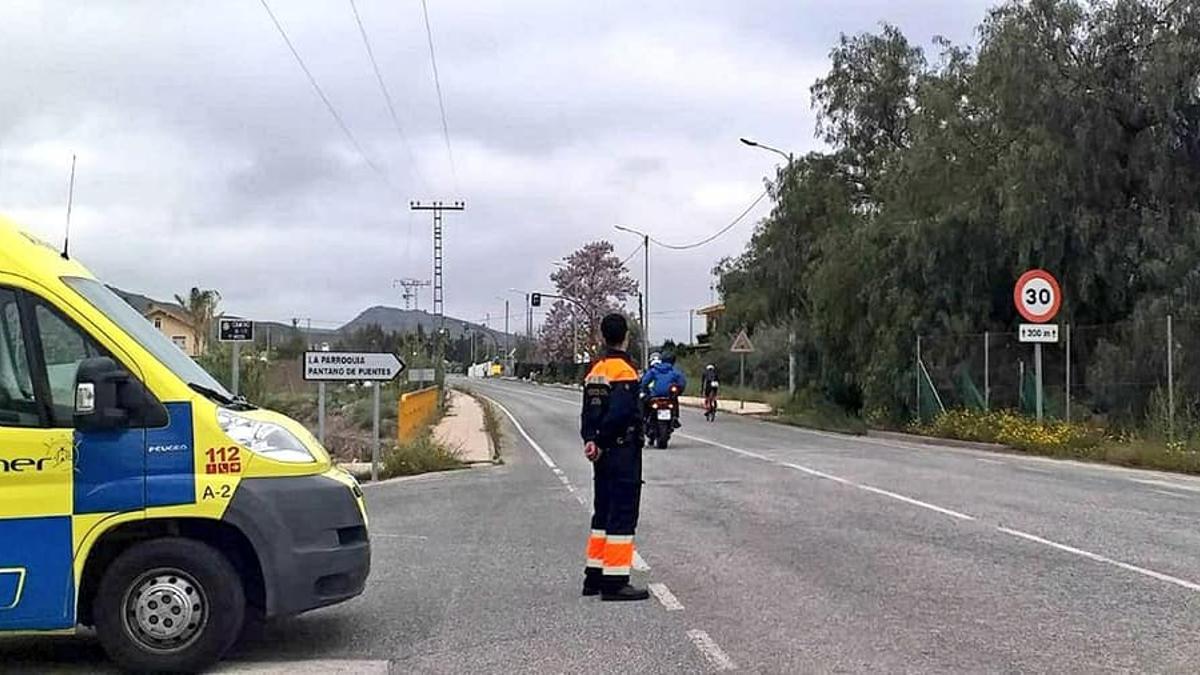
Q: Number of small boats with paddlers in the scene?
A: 0